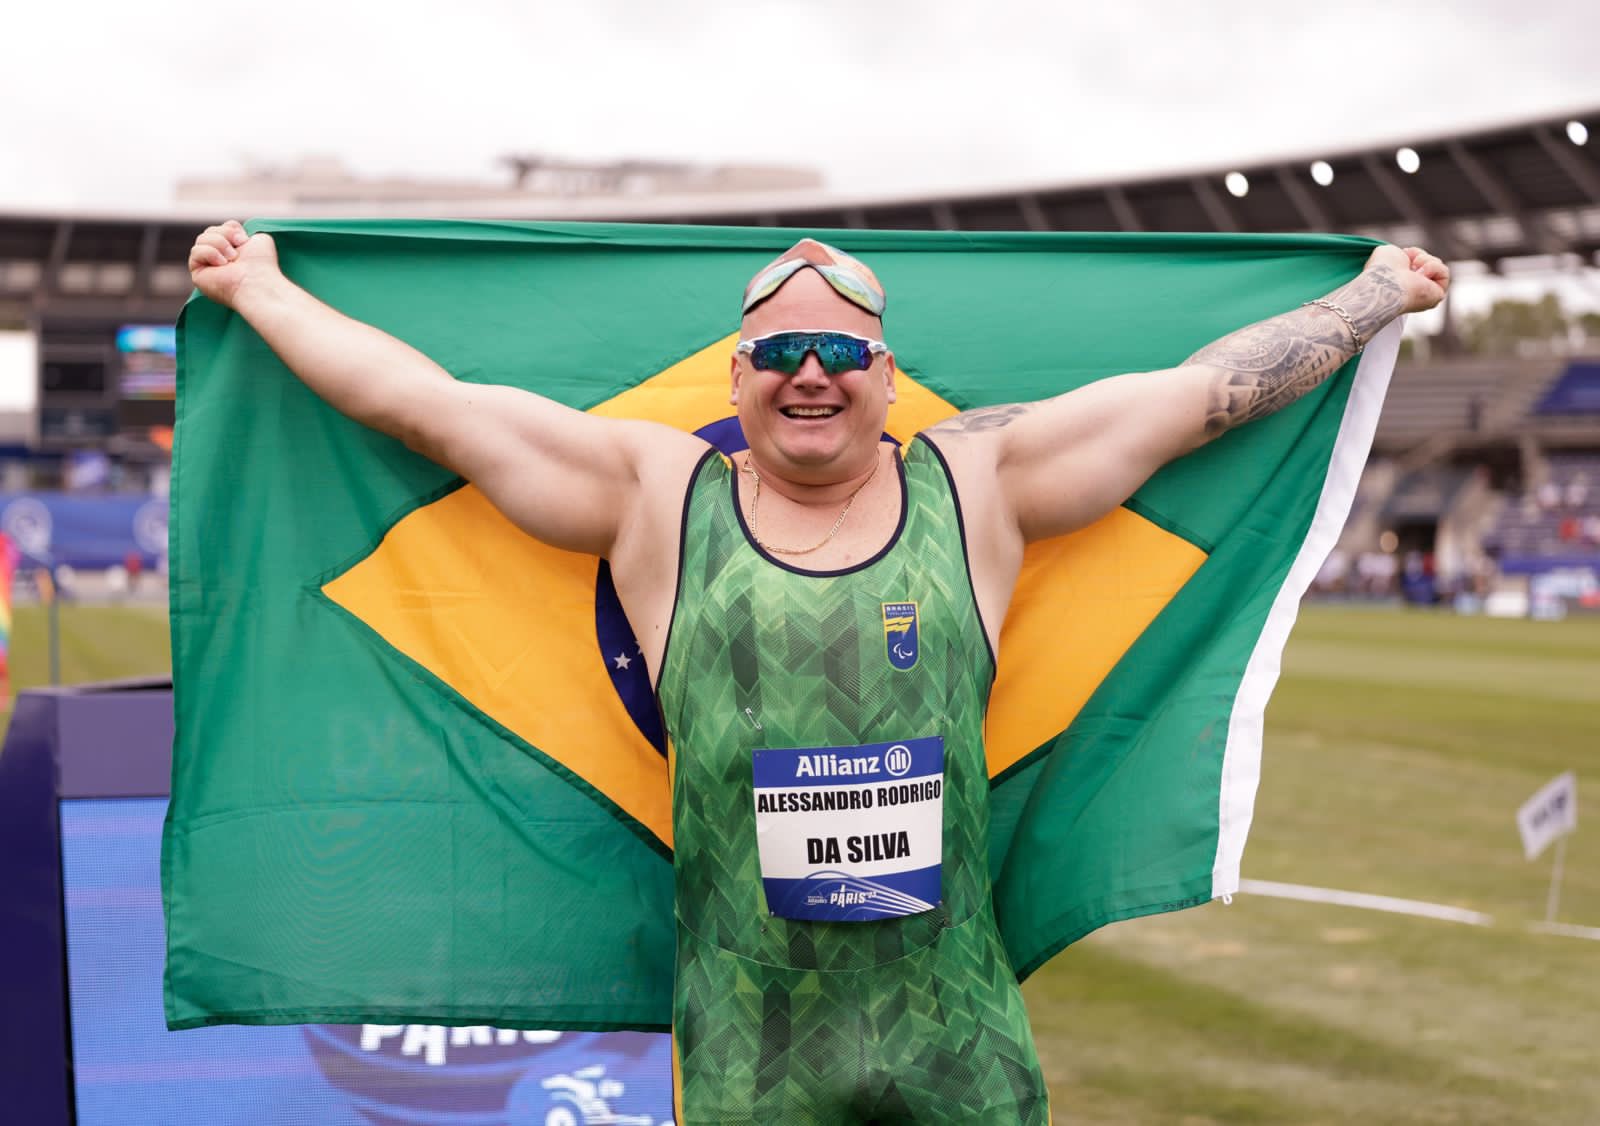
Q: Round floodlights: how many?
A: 4